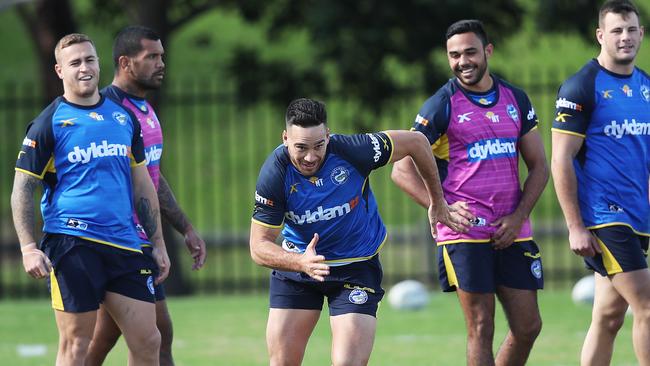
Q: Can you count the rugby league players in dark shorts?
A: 5